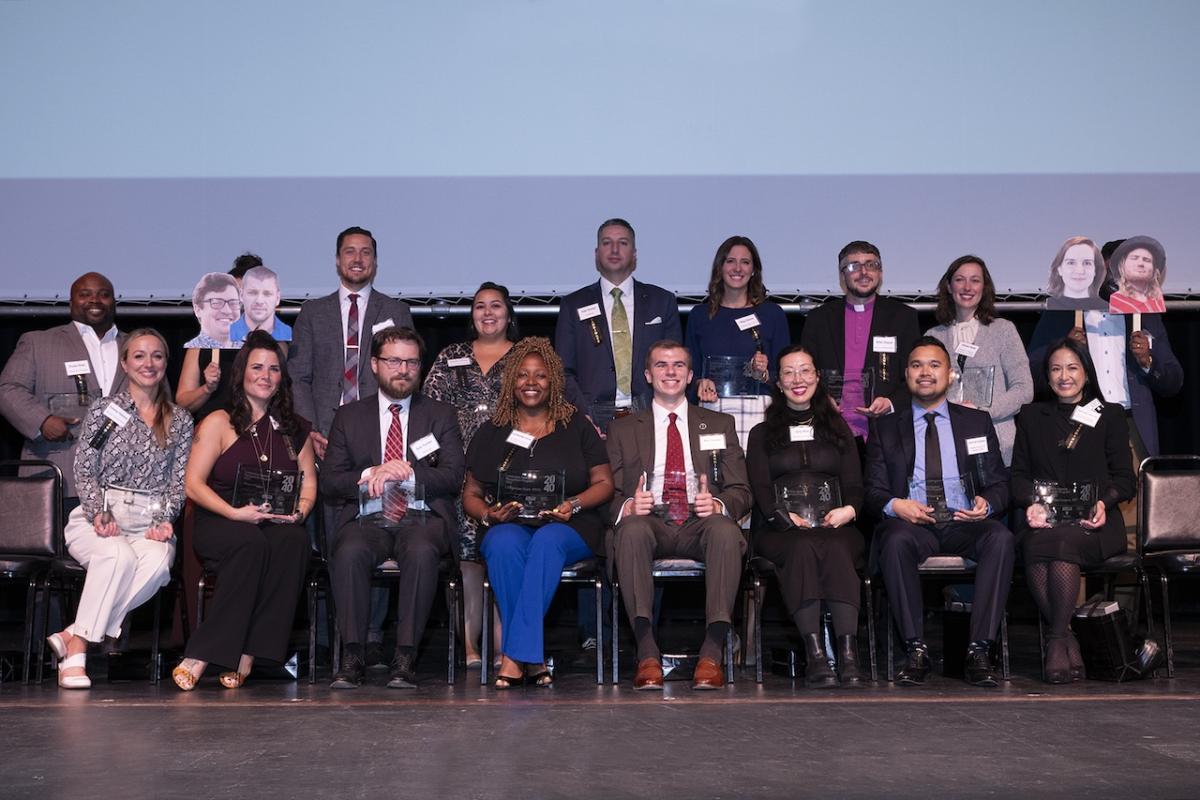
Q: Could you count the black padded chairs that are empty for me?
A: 2